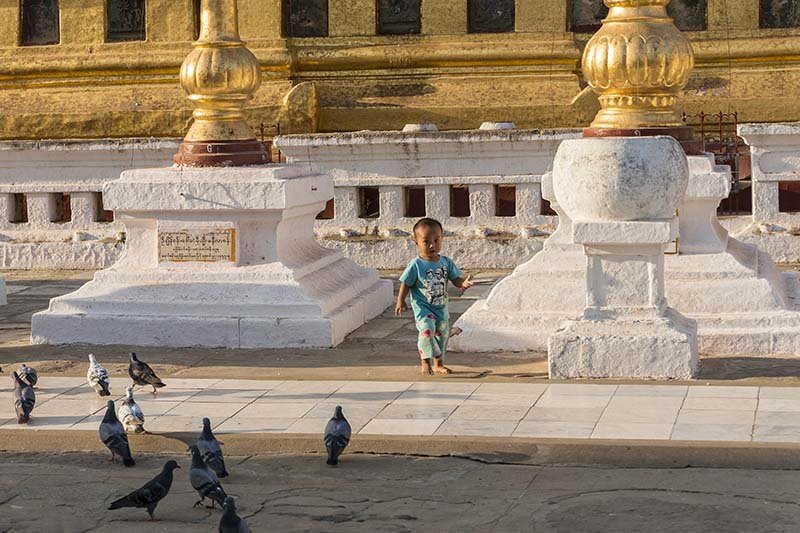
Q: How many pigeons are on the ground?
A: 11